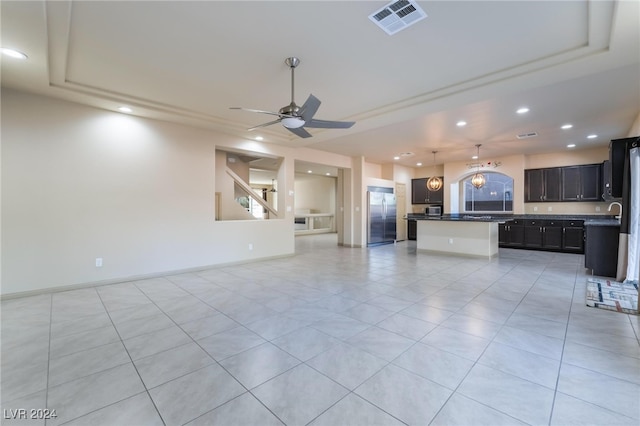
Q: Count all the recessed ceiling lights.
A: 13